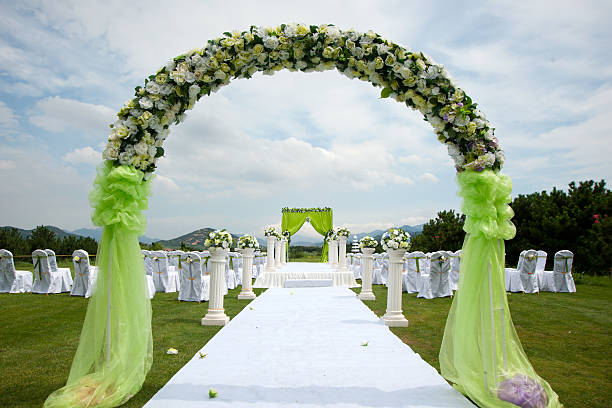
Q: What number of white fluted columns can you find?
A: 10